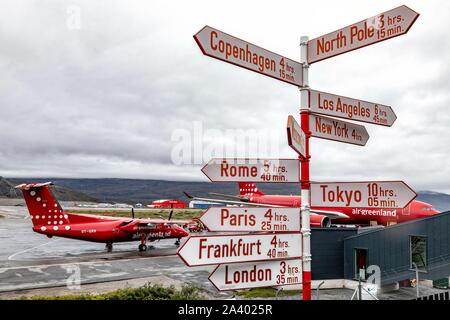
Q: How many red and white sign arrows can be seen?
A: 10